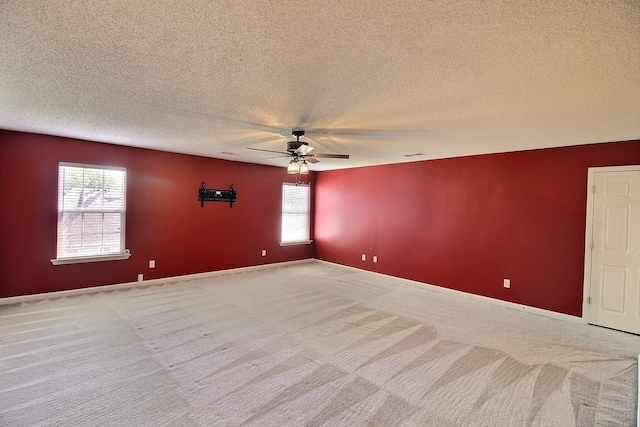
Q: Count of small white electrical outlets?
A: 6